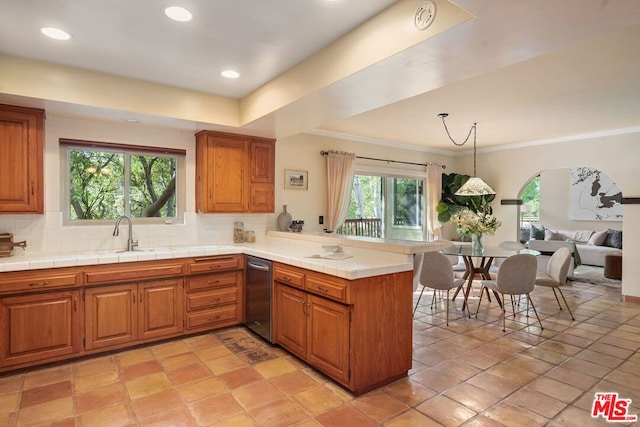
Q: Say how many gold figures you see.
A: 0